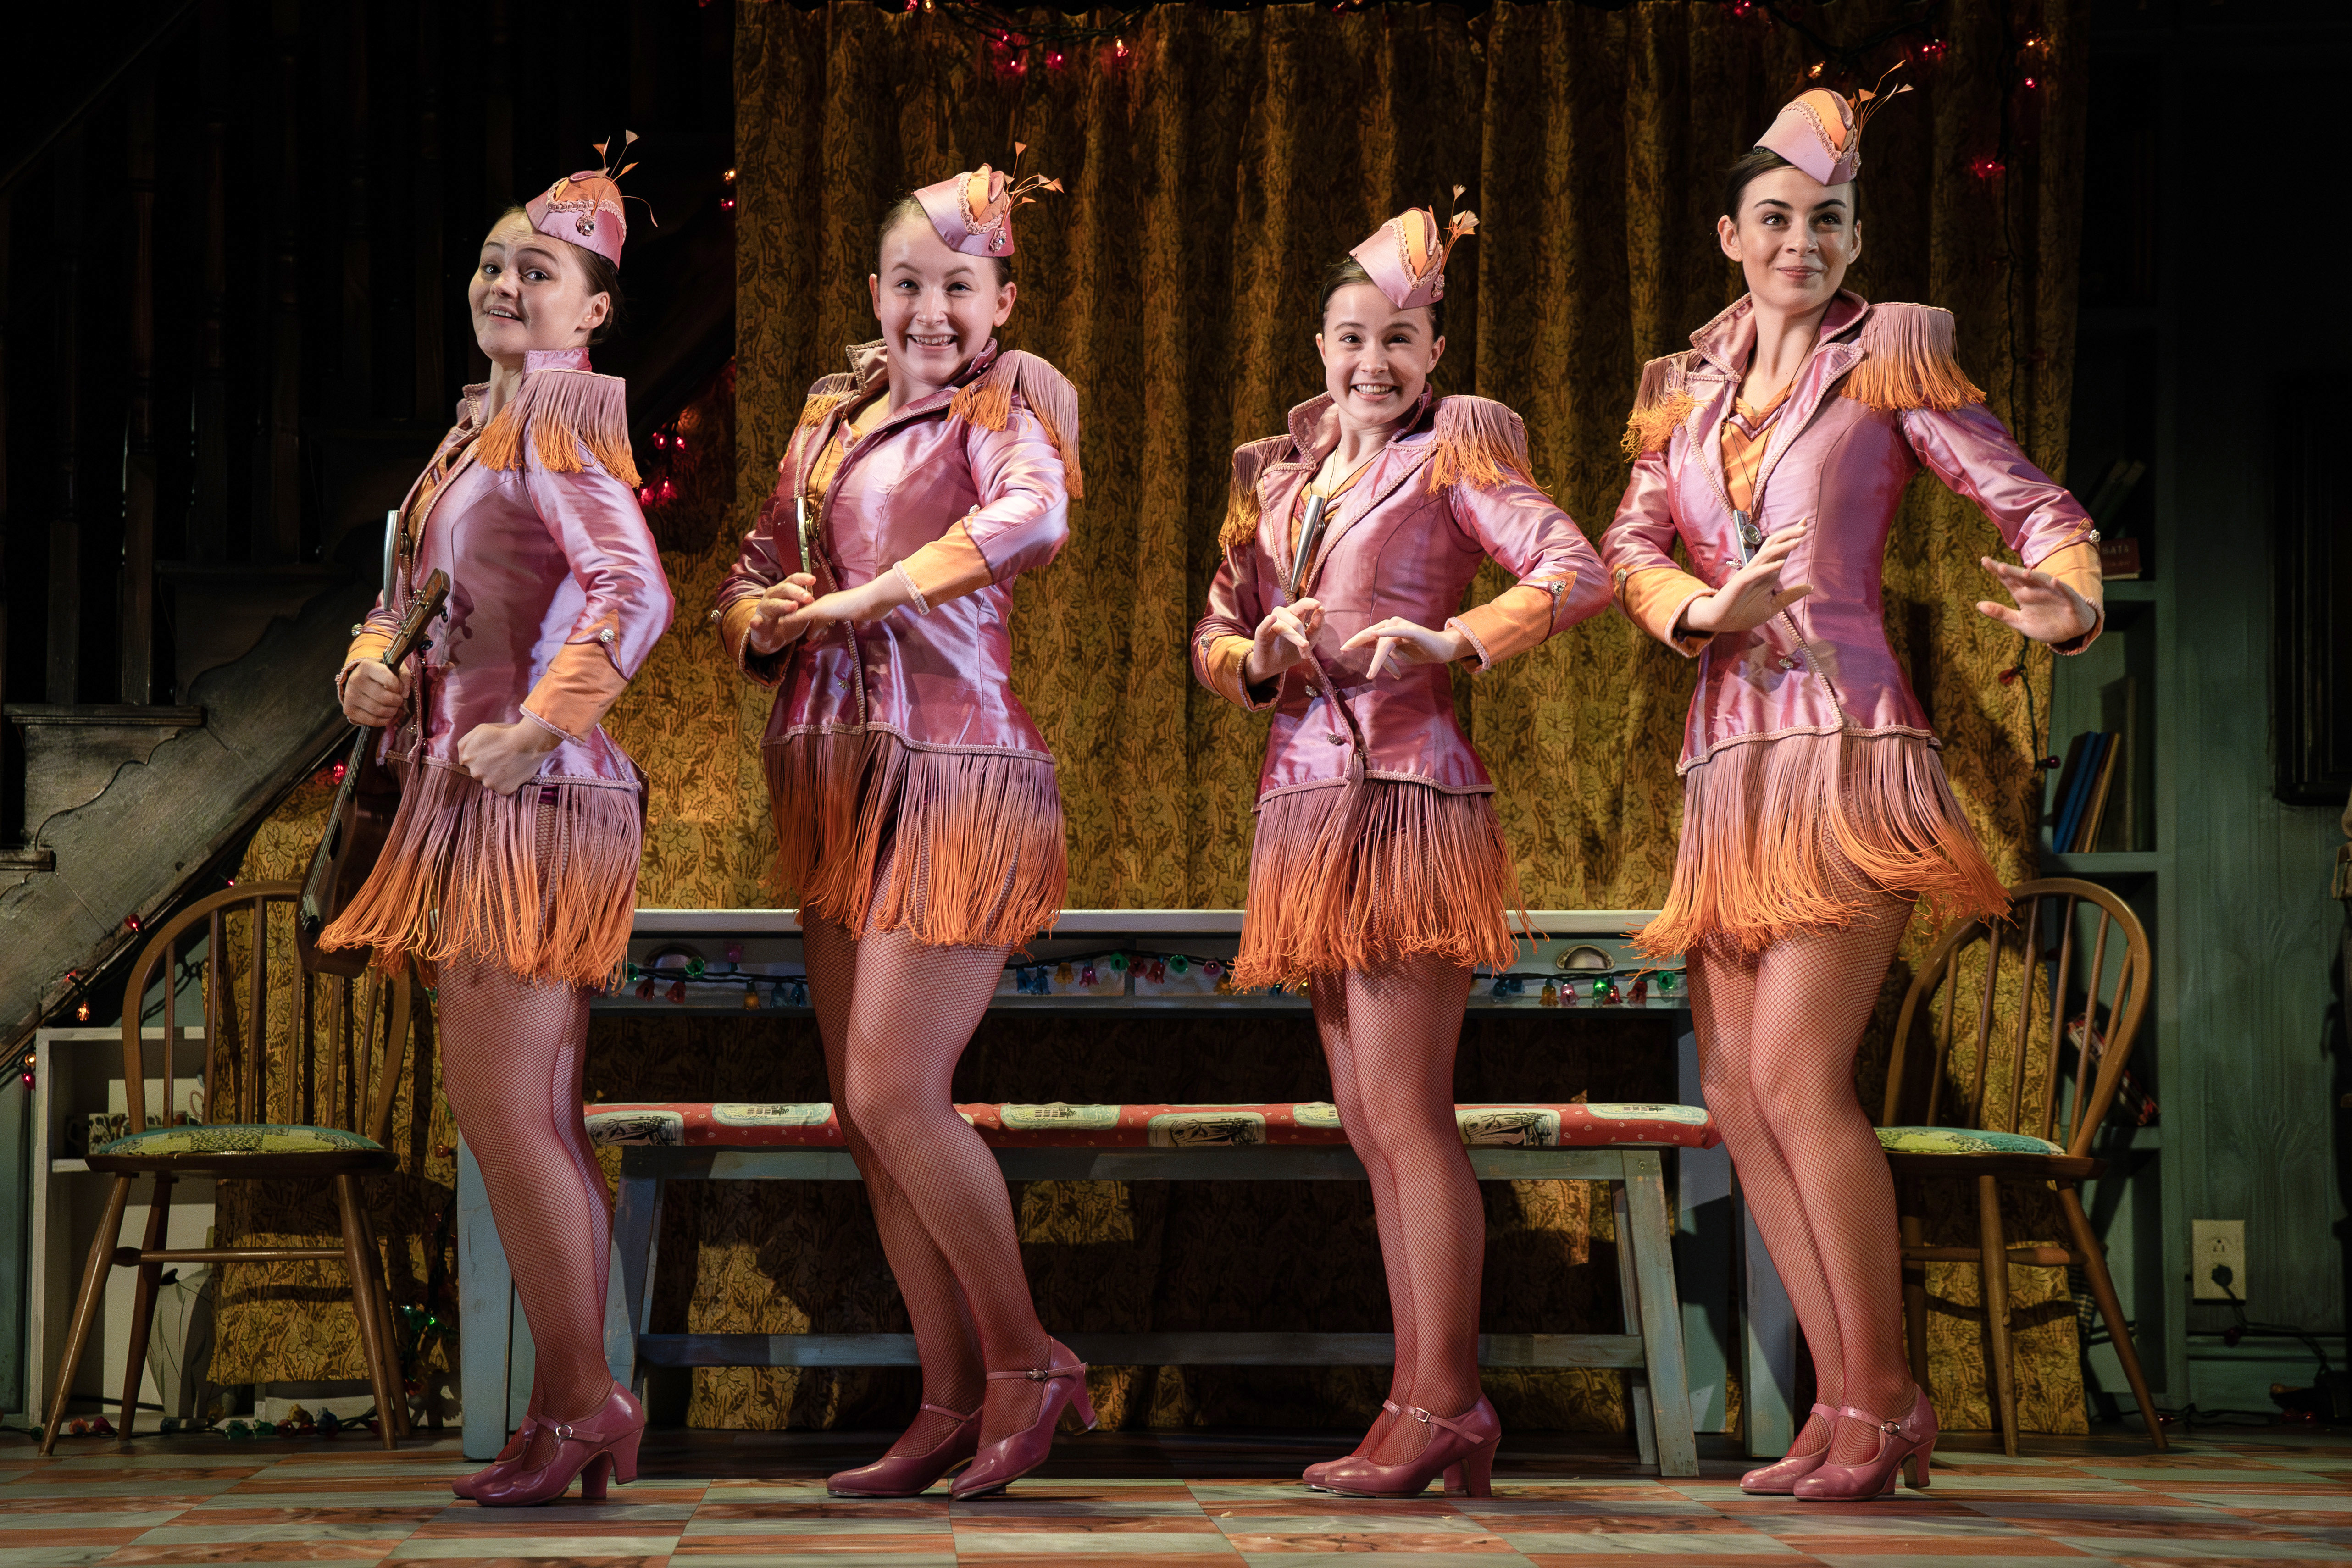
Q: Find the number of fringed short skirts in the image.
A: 4